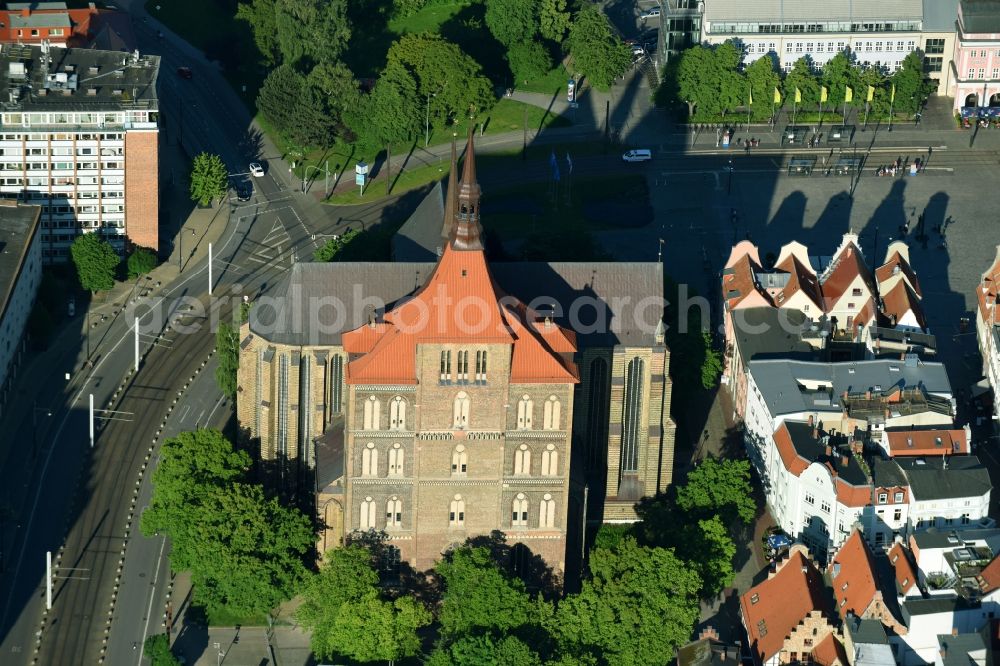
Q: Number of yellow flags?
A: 7